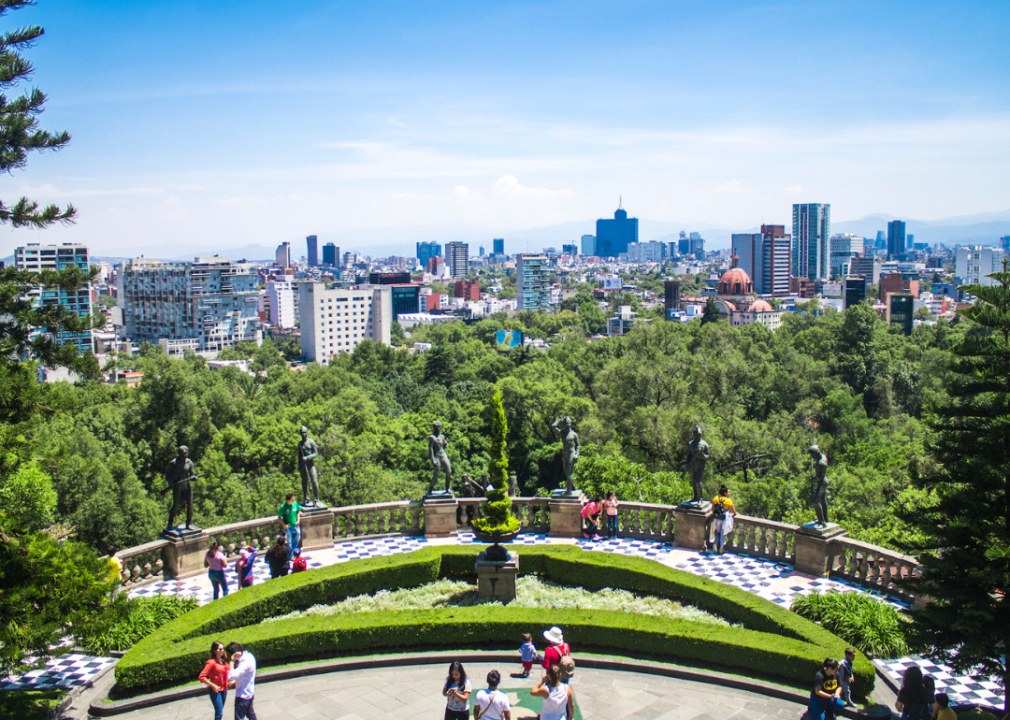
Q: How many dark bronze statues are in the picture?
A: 6